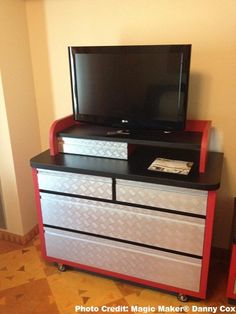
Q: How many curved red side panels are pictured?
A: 2